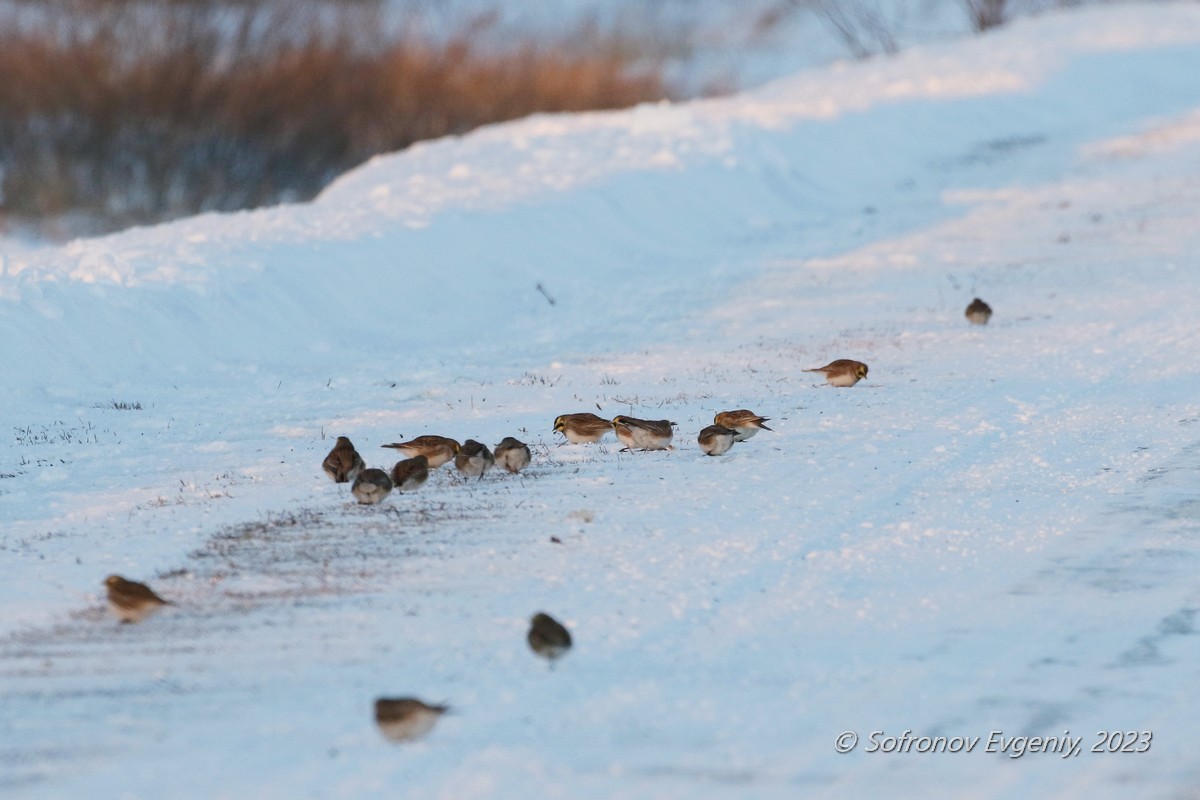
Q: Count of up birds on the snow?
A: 15